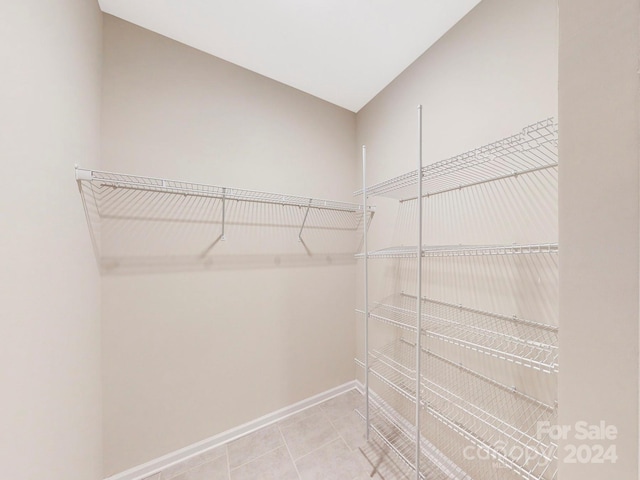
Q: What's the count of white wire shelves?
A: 6